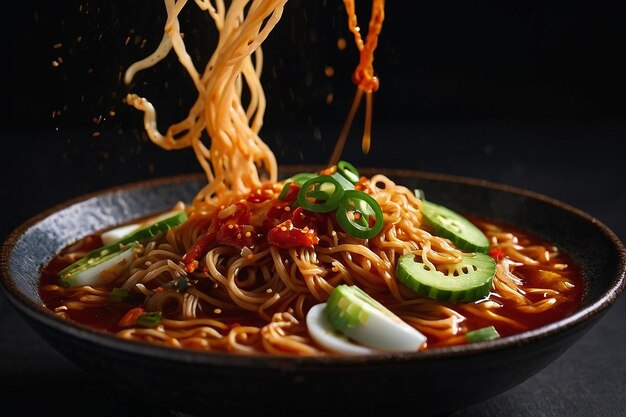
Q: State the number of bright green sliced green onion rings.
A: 3